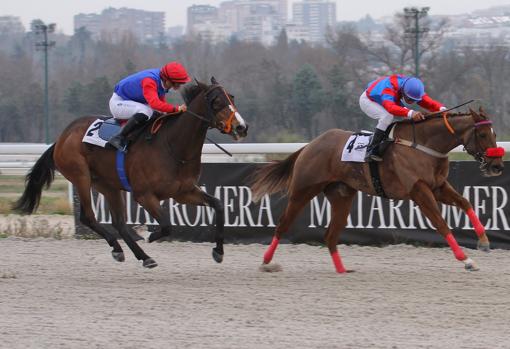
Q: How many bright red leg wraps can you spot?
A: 4